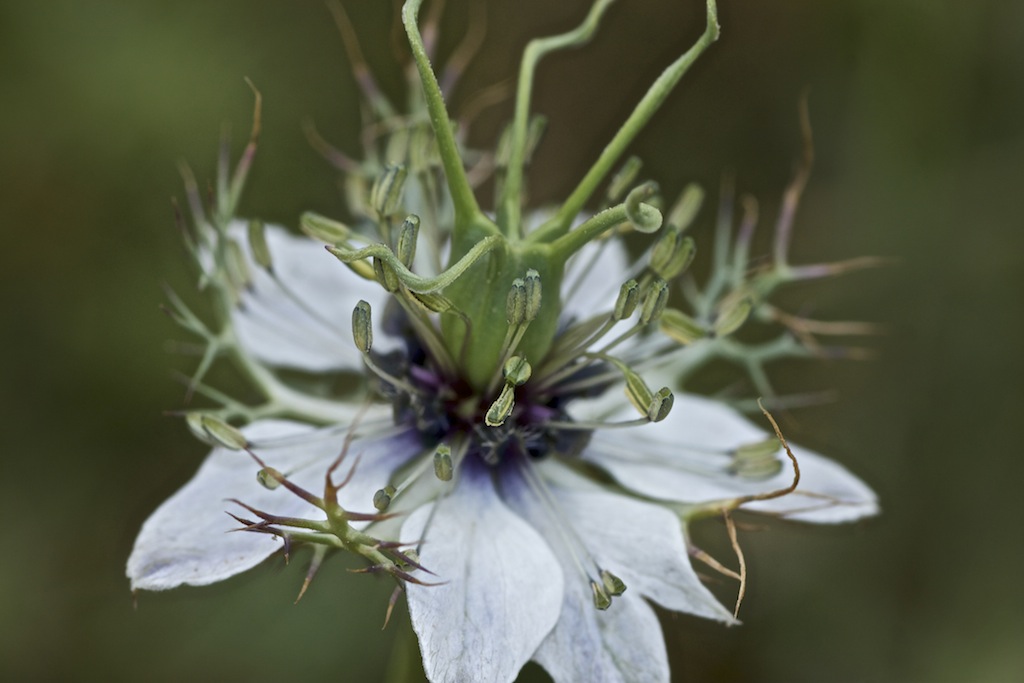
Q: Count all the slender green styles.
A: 5